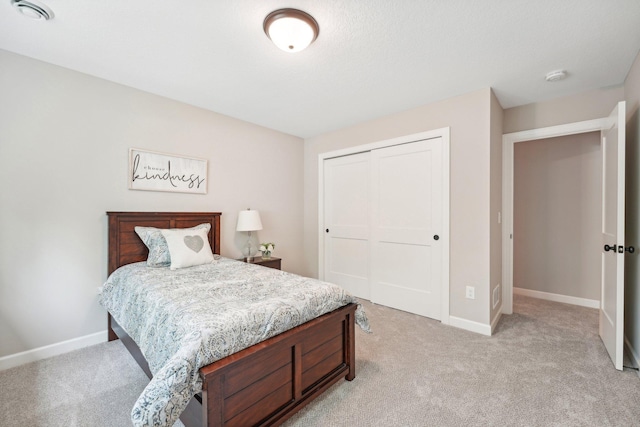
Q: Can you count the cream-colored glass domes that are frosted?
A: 1